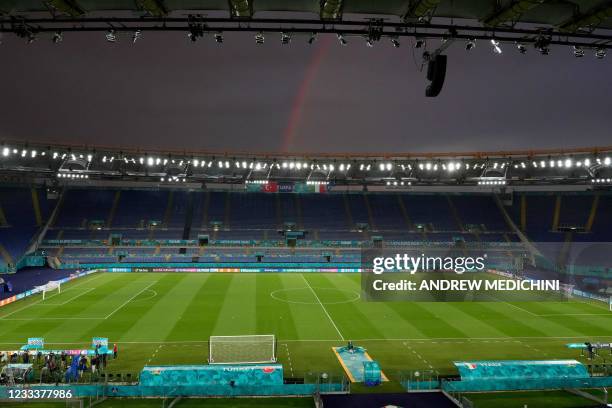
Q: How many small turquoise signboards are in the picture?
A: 2